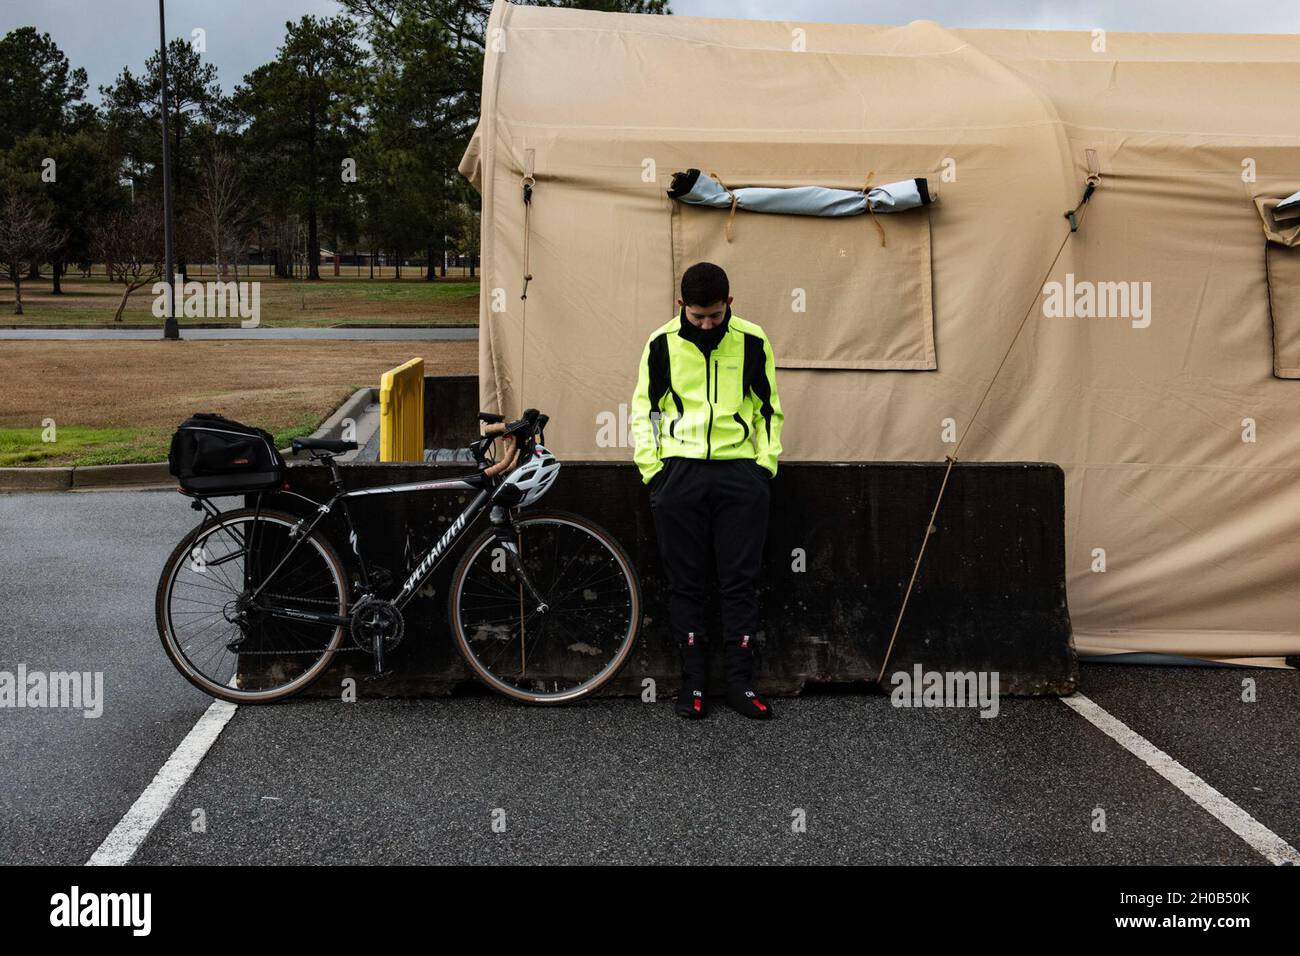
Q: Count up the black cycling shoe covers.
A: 2